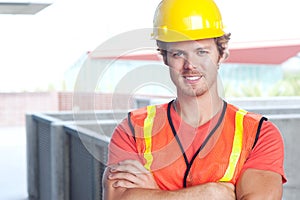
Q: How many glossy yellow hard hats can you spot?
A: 1